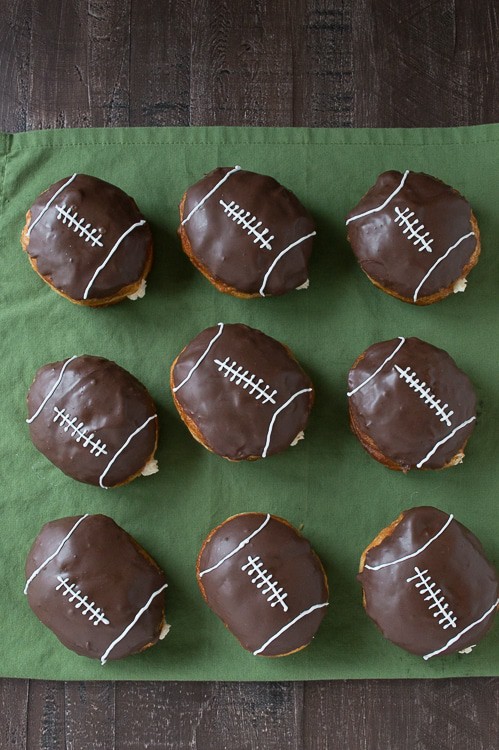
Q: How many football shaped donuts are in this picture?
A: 9